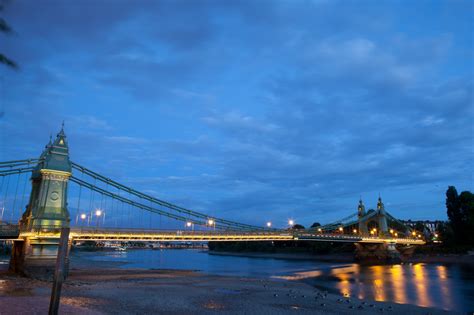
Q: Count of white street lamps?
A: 6